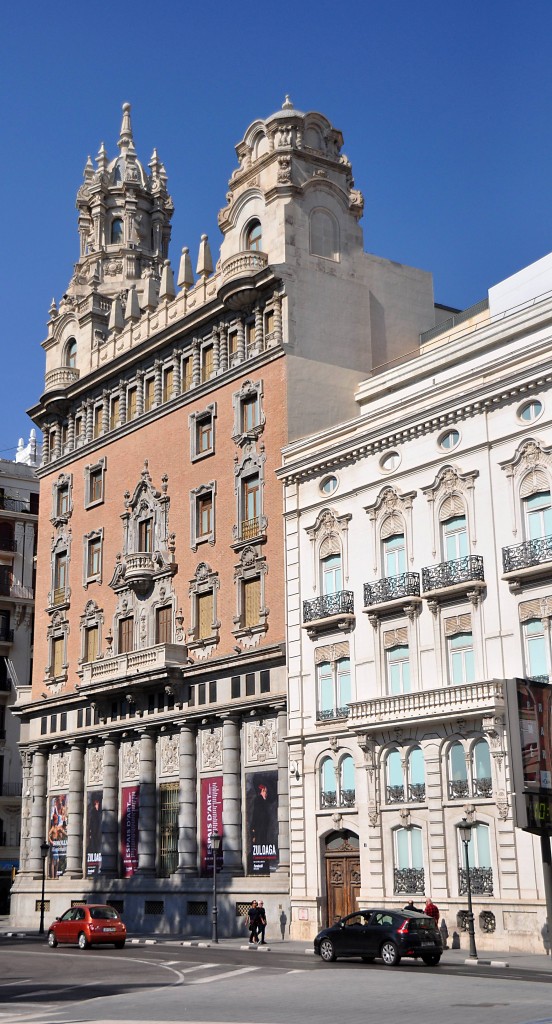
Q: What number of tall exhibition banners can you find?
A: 5